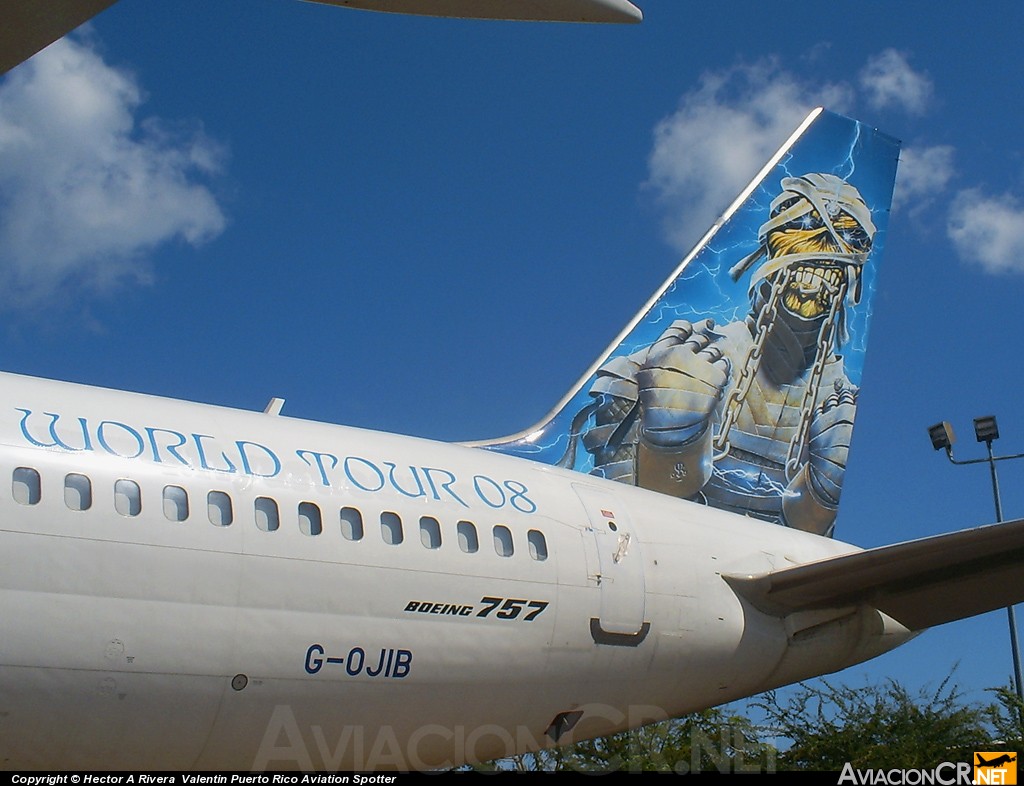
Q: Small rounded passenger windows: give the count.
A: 13